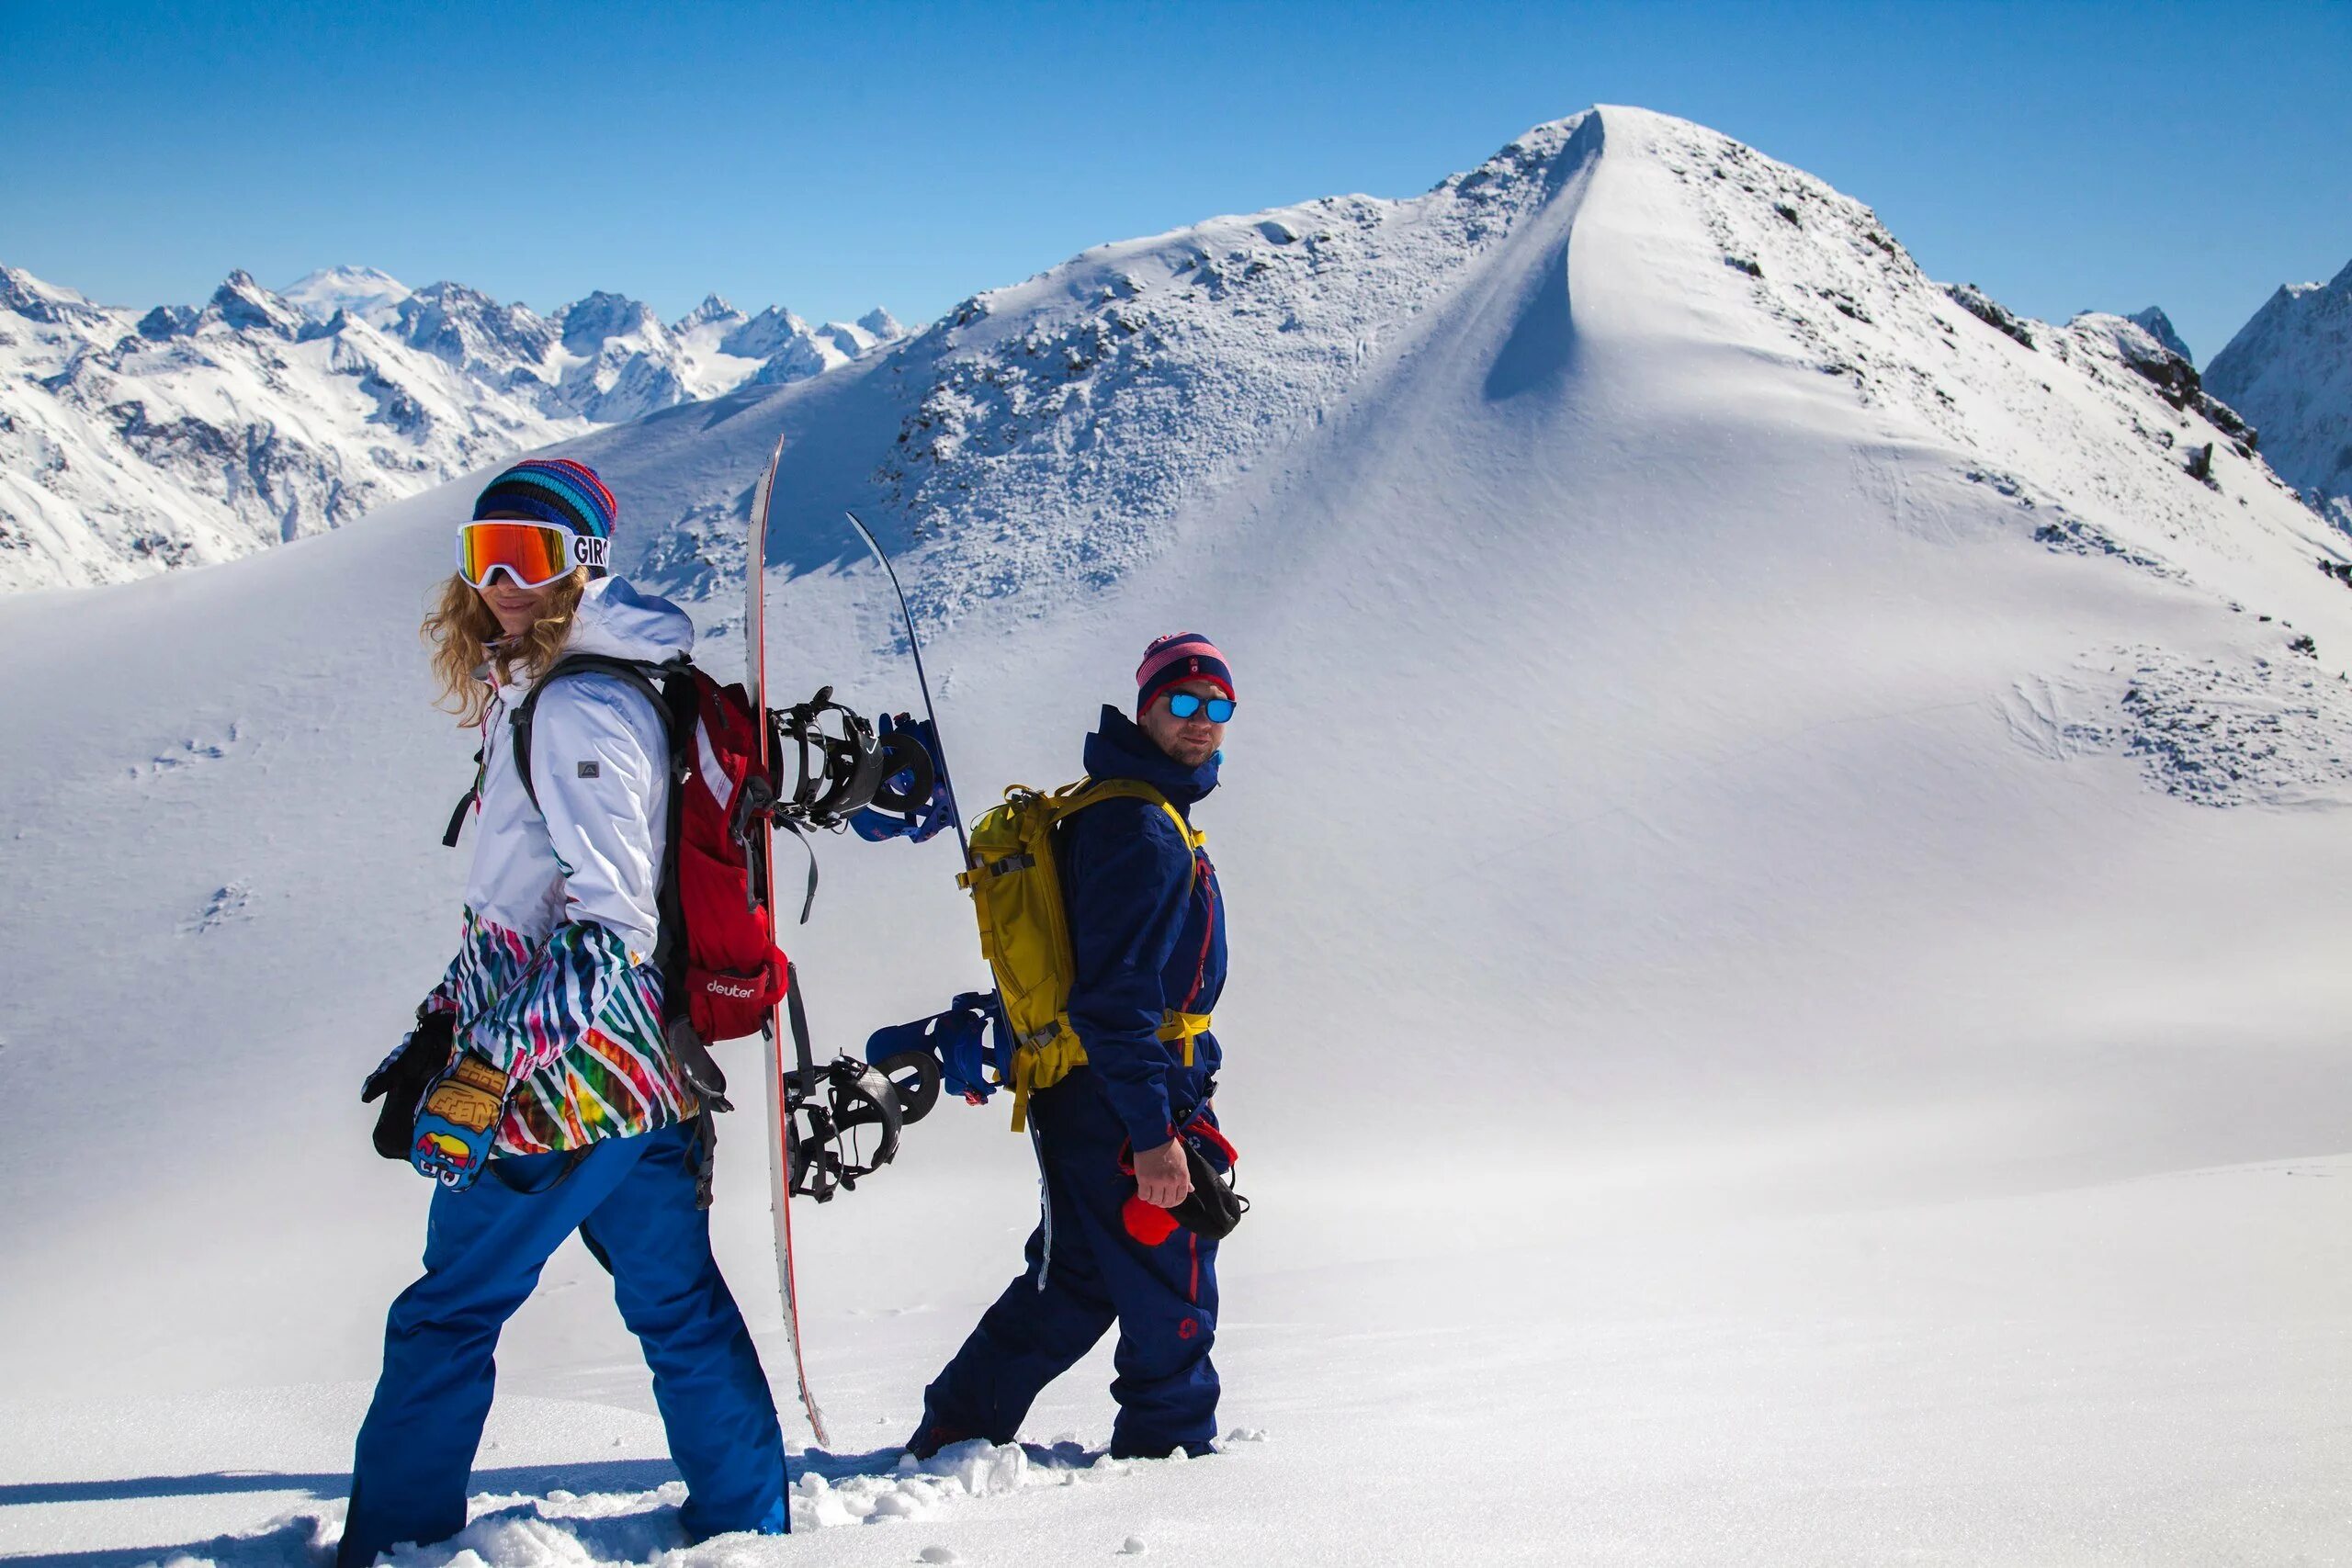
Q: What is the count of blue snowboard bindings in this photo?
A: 2